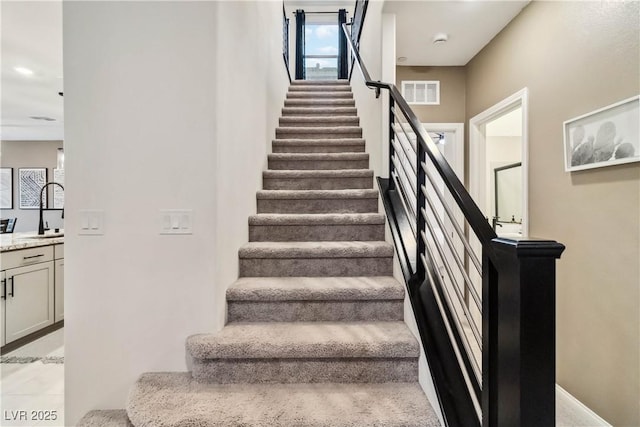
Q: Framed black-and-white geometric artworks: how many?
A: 3